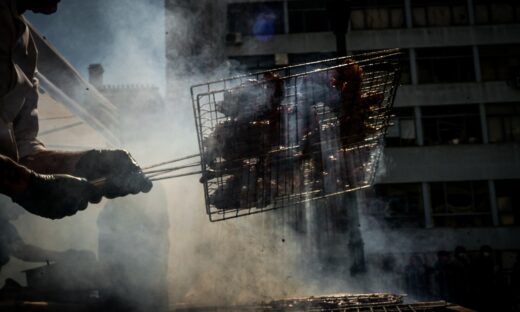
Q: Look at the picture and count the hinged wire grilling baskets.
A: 1